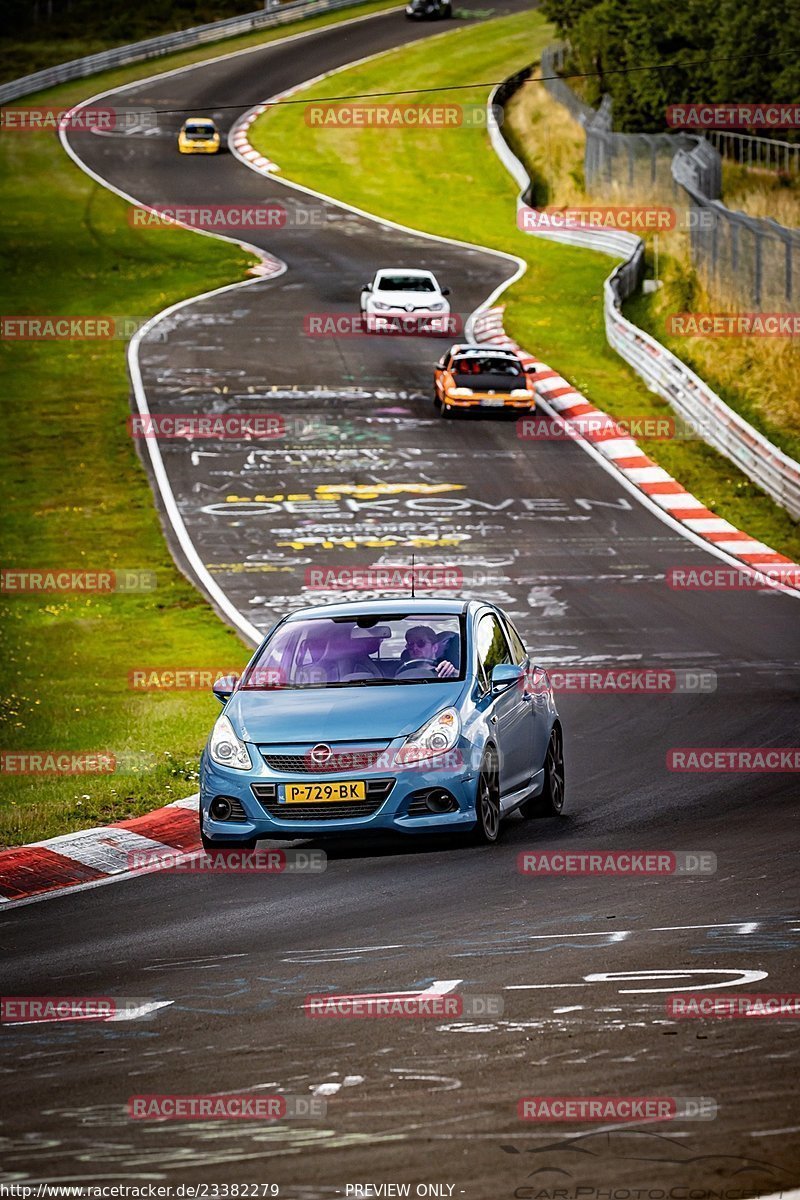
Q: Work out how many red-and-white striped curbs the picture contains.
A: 4